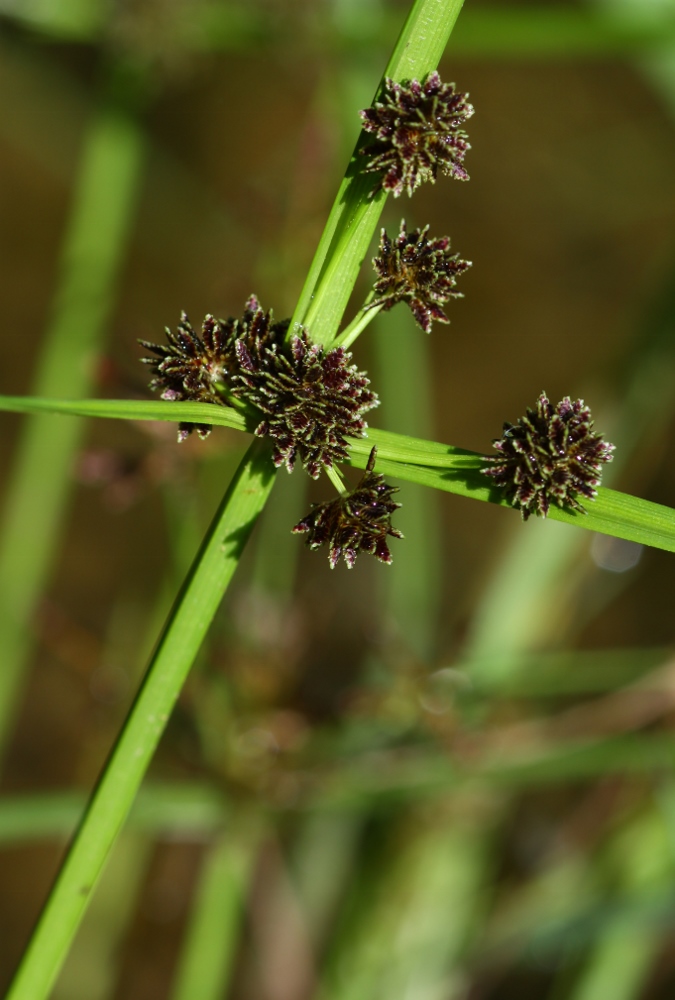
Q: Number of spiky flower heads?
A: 6